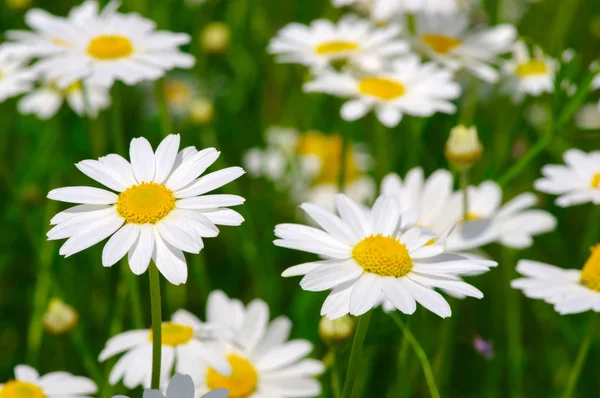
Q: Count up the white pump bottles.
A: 0